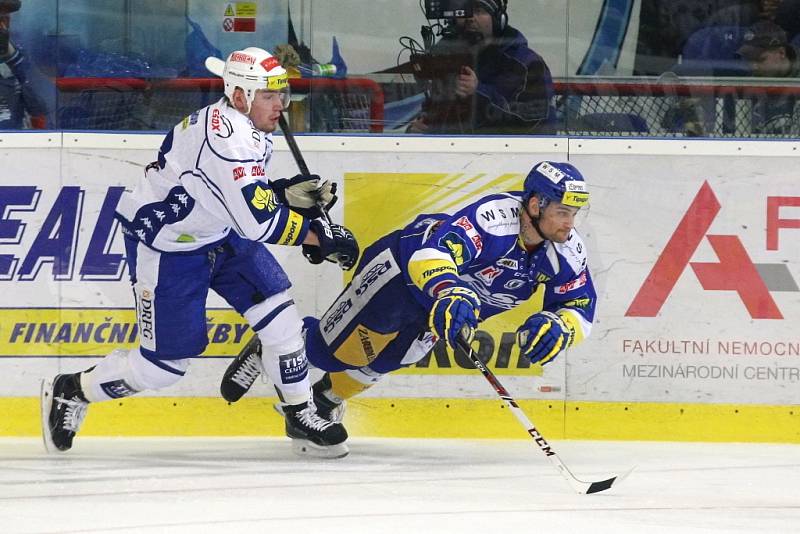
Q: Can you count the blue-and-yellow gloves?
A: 2